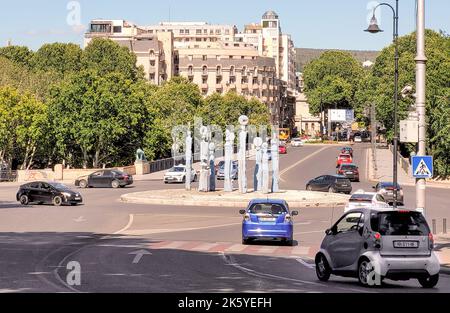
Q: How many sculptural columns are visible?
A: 8